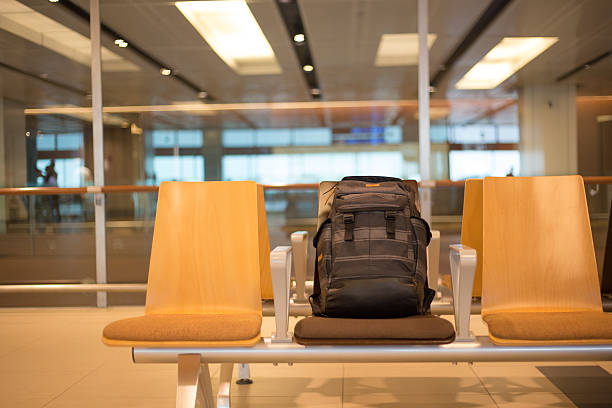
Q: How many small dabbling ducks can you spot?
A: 0